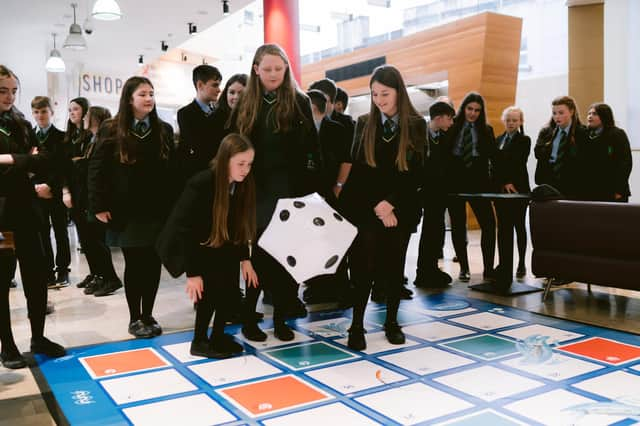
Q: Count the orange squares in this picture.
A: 3